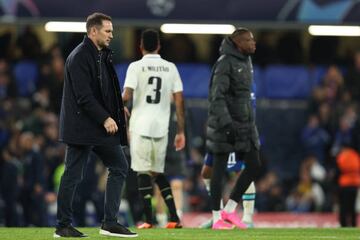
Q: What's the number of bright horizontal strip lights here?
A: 3